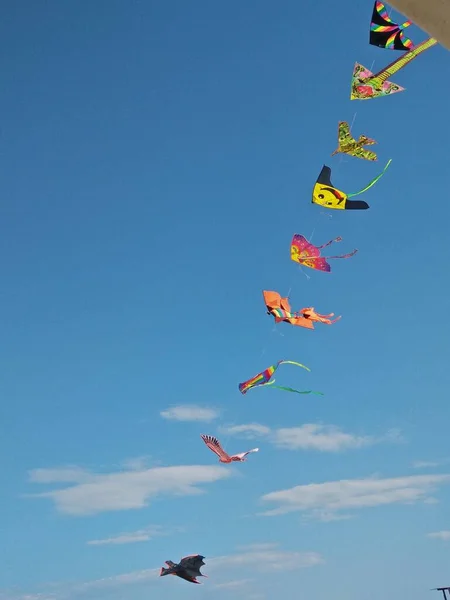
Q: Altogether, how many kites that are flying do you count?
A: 9